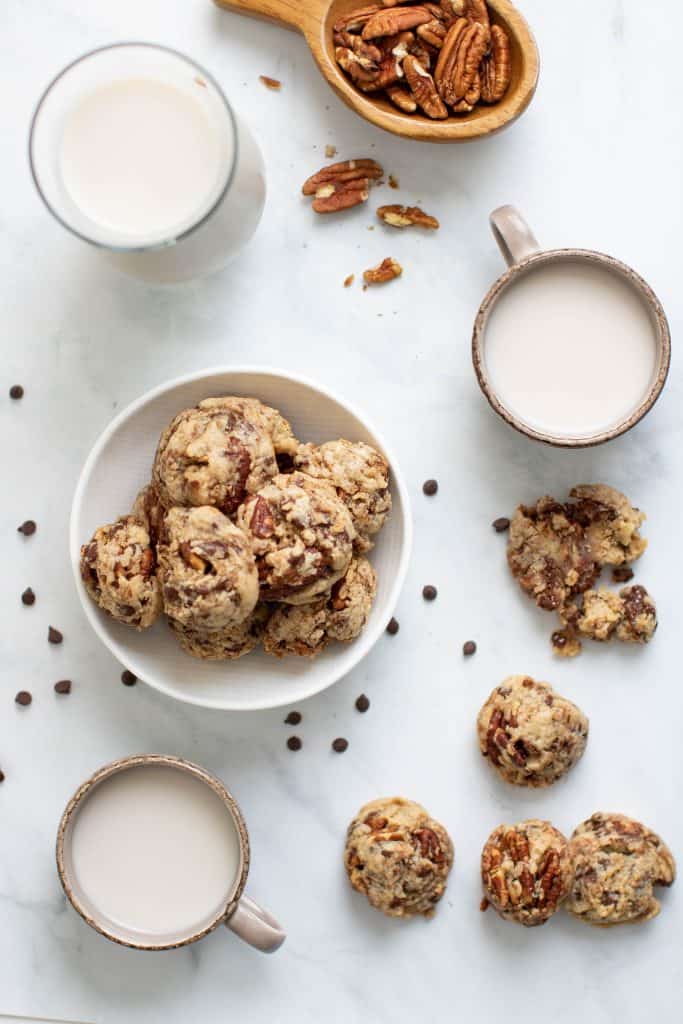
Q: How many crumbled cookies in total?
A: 1